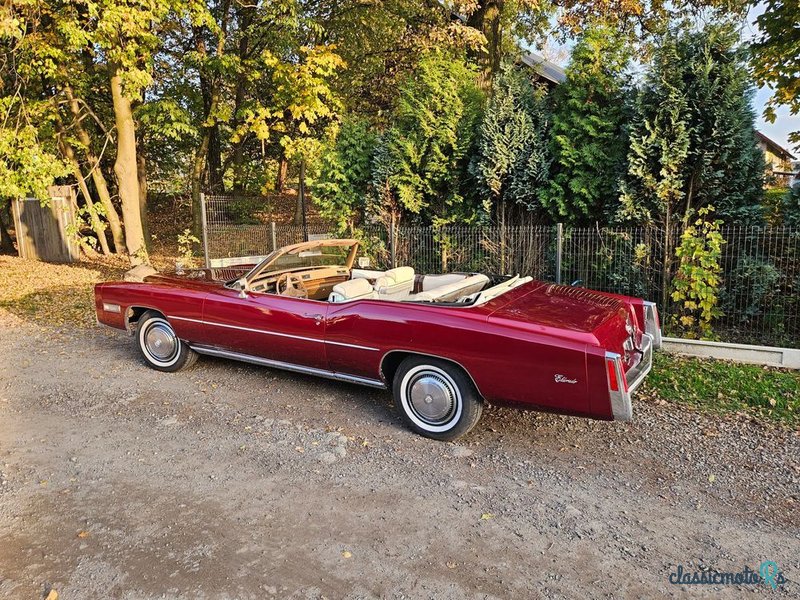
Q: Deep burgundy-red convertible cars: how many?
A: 1